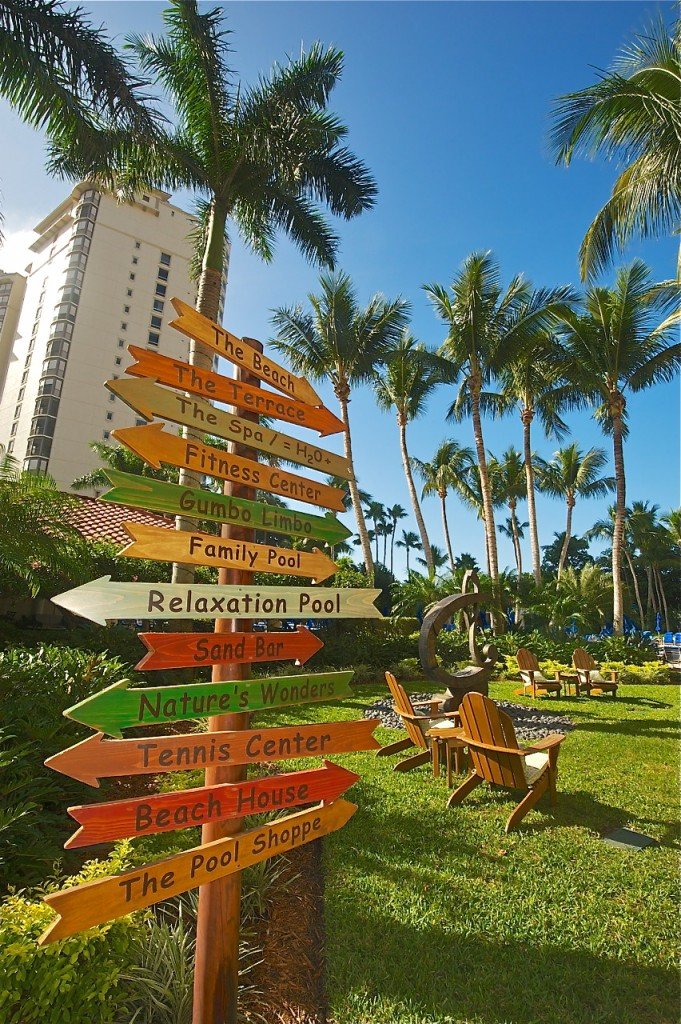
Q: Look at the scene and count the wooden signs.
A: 12